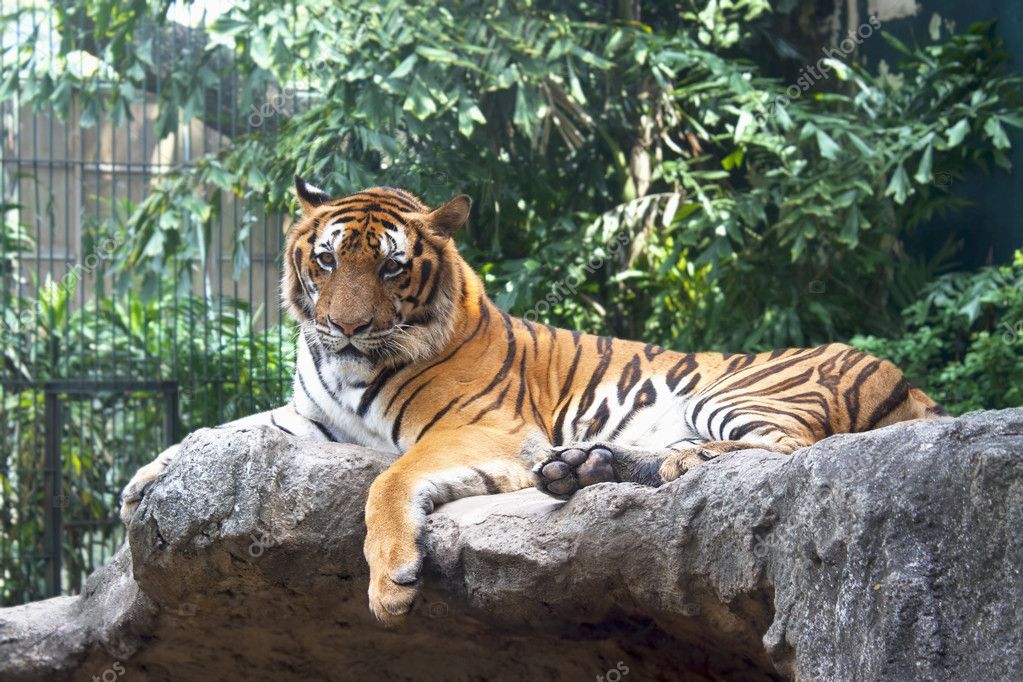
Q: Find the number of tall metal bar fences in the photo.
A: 1